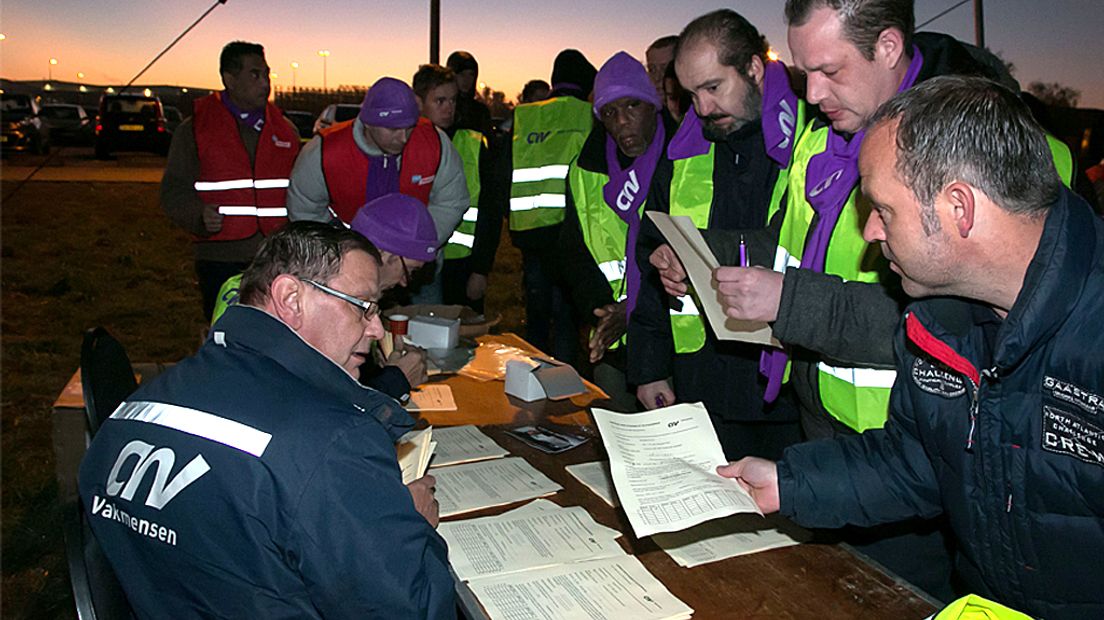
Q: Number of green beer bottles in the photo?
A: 0